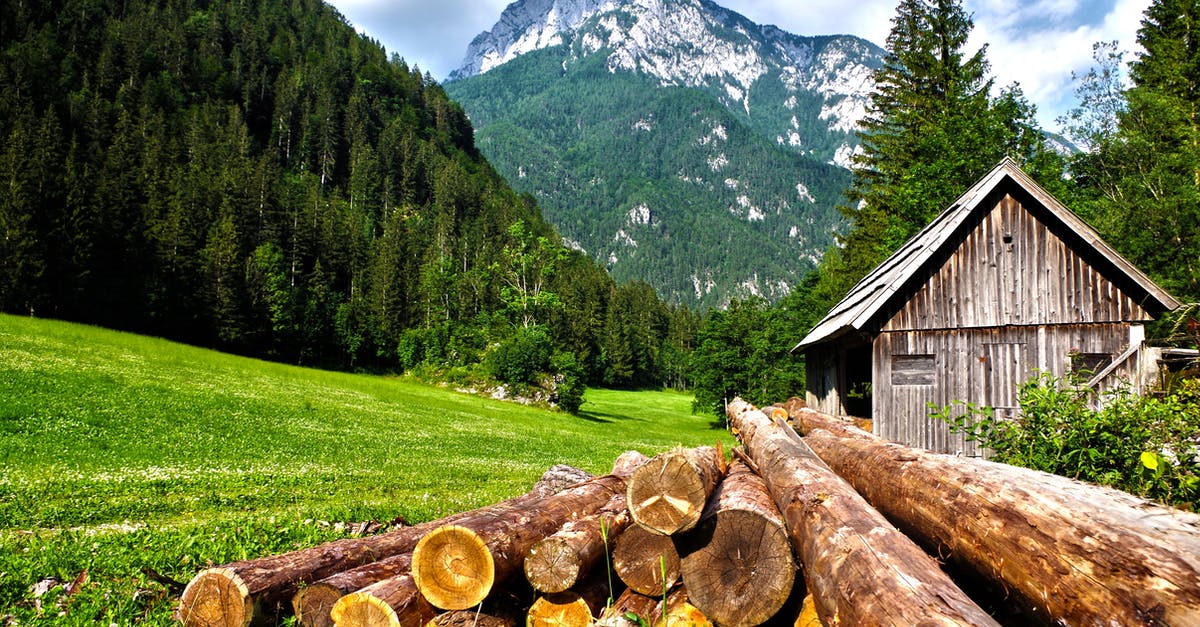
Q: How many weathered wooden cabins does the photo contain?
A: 1